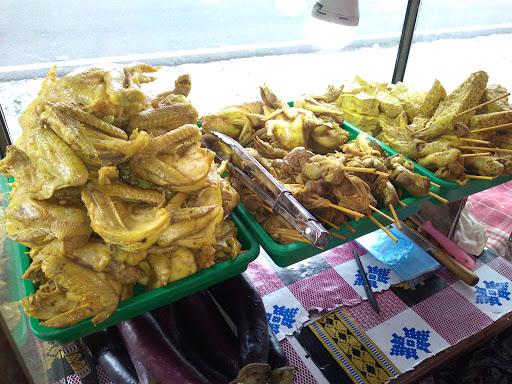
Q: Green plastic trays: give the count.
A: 3